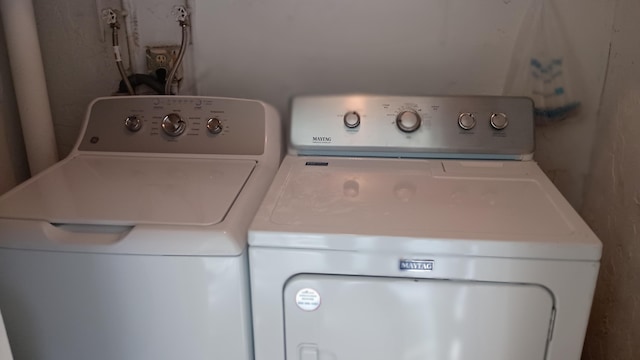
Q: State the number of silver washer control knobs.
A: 3